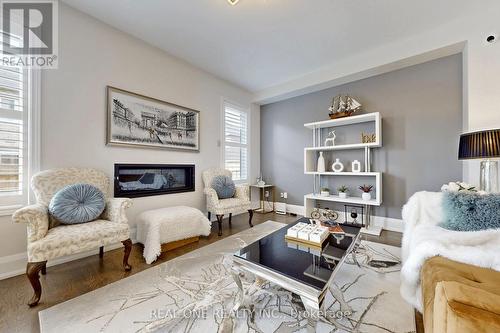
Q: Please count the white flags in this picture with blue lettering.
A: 0